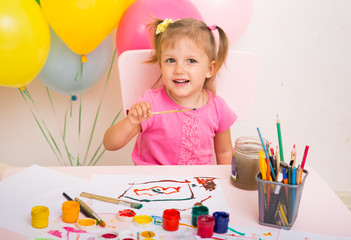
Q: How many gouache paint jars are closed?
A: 0